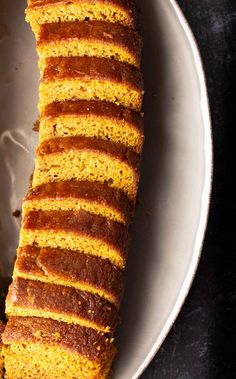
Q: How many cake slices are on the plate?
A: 10